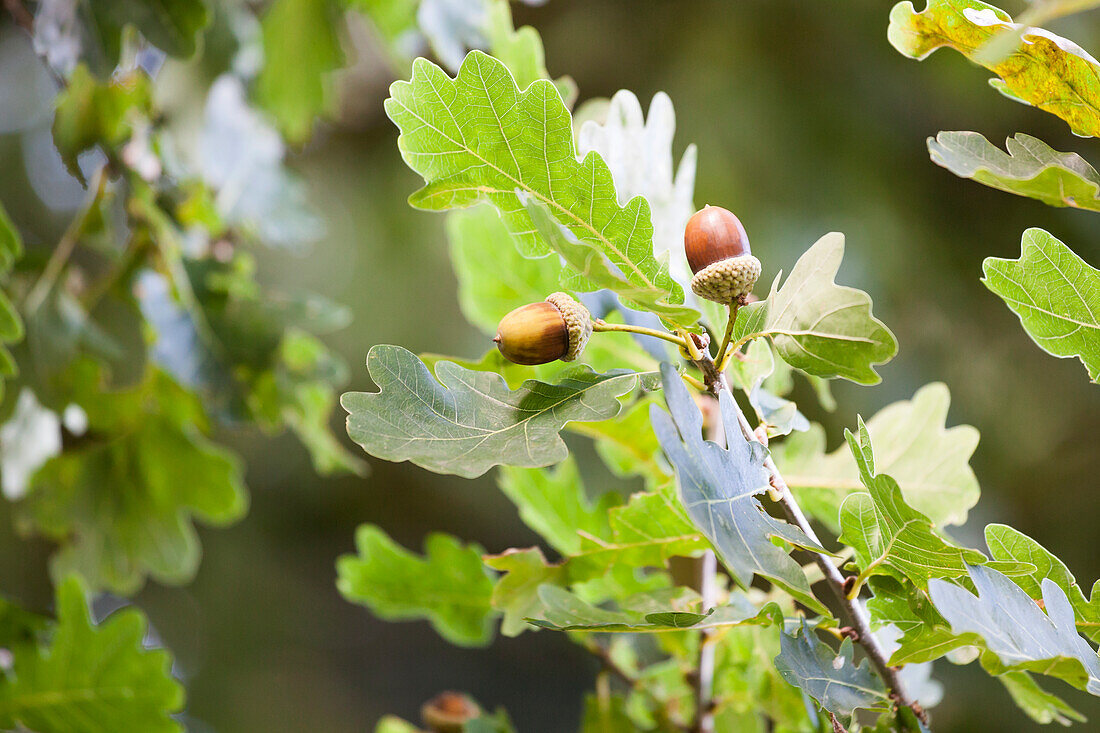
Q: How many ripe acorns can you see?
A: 2